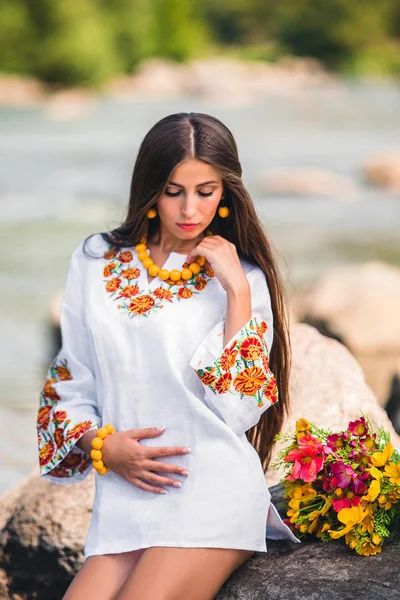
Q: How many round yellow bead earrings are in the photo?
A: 2